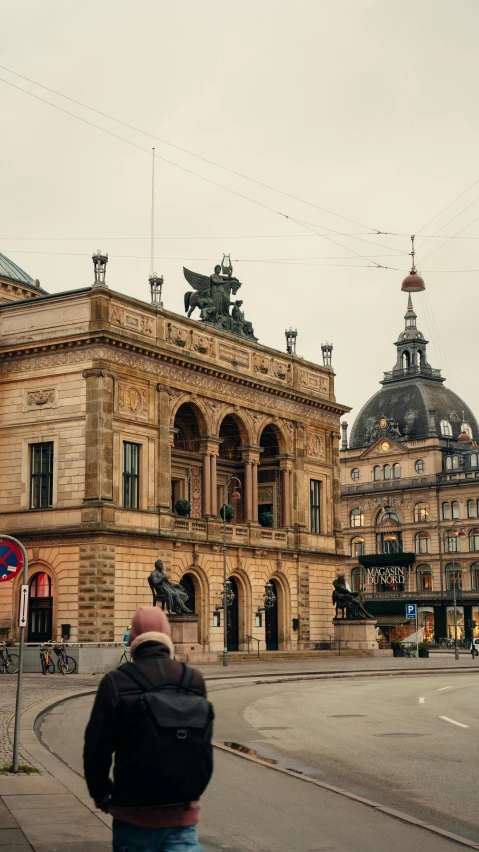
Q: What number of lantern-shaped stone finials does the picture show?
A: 4